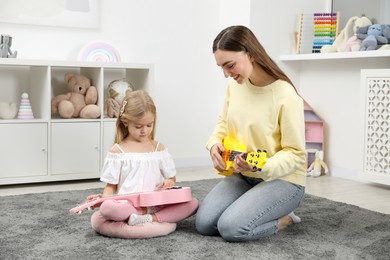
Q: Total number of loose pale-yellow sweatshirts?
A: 1